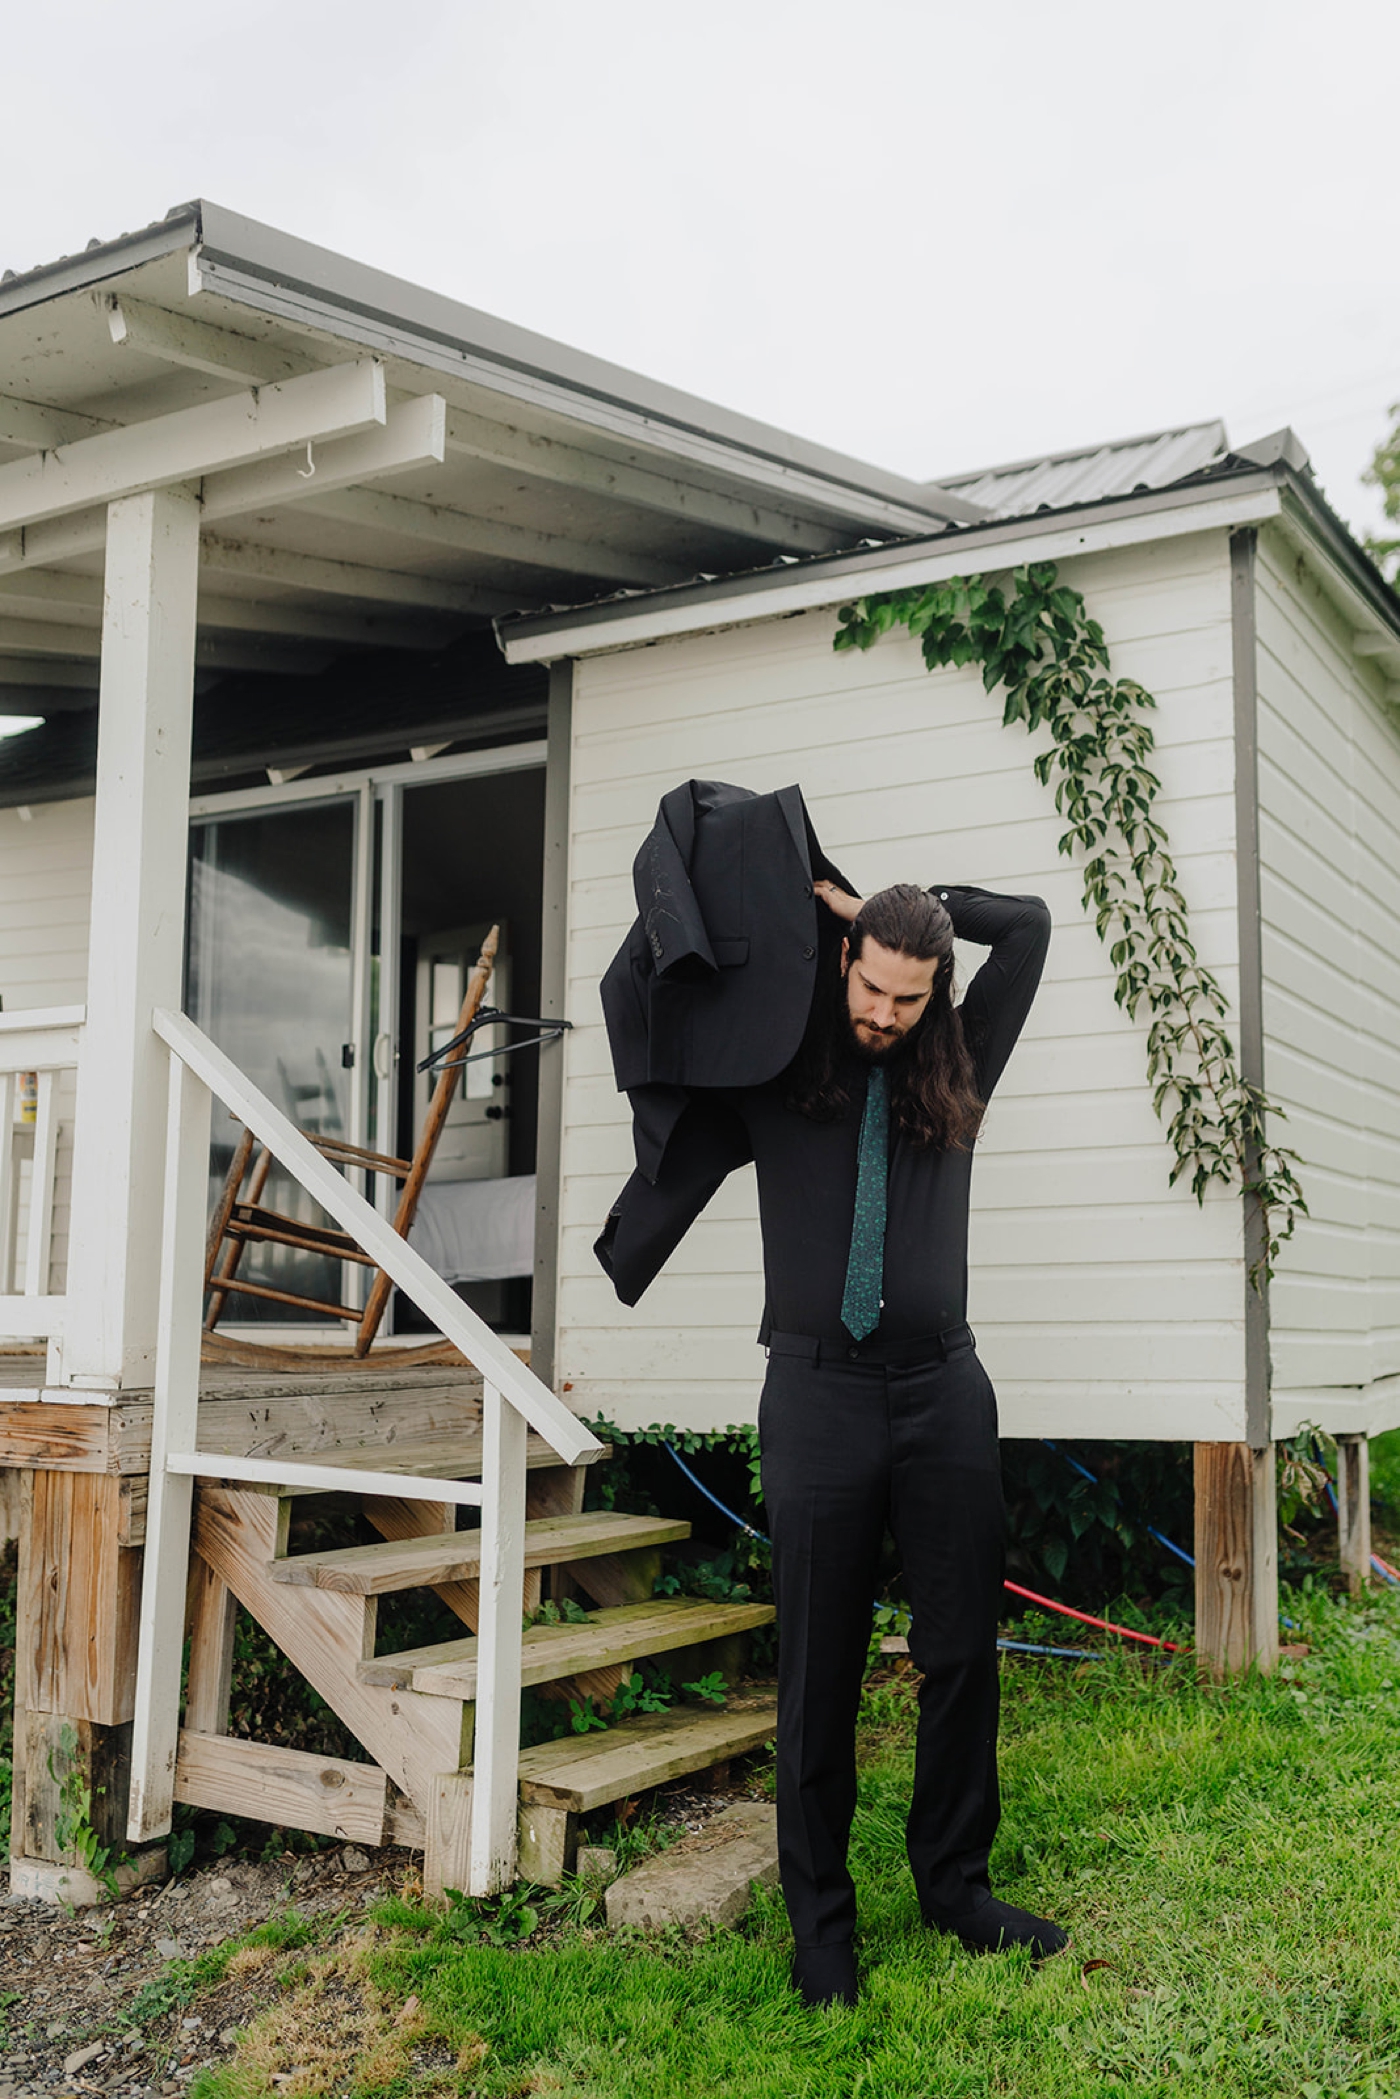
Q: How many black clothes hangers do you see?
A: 1